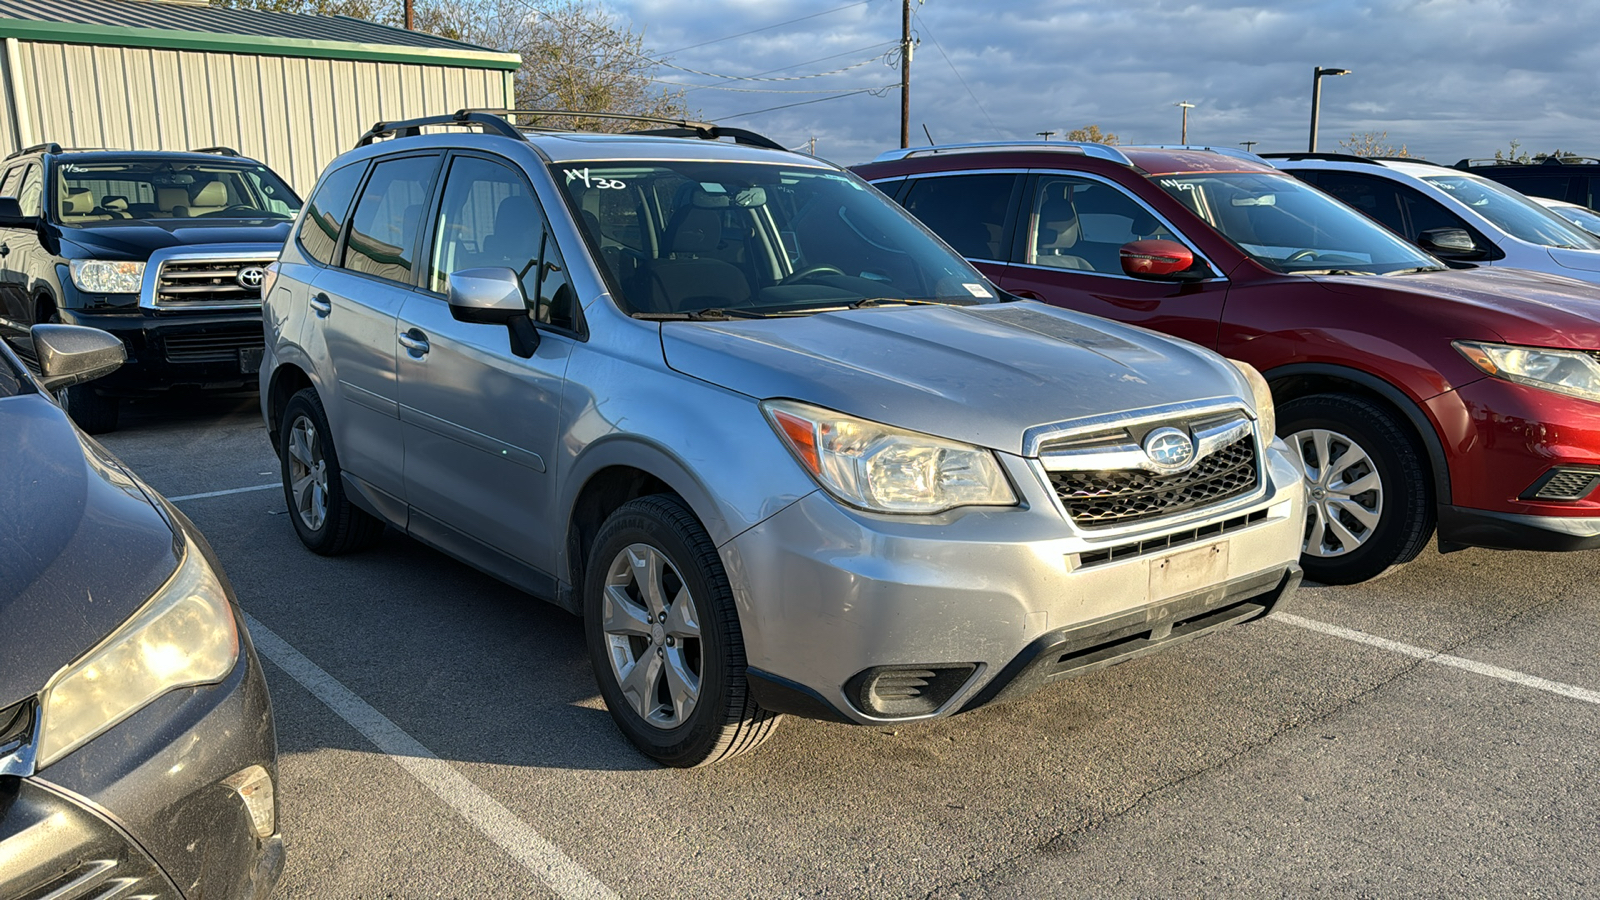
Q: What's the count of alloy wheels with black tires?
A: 3